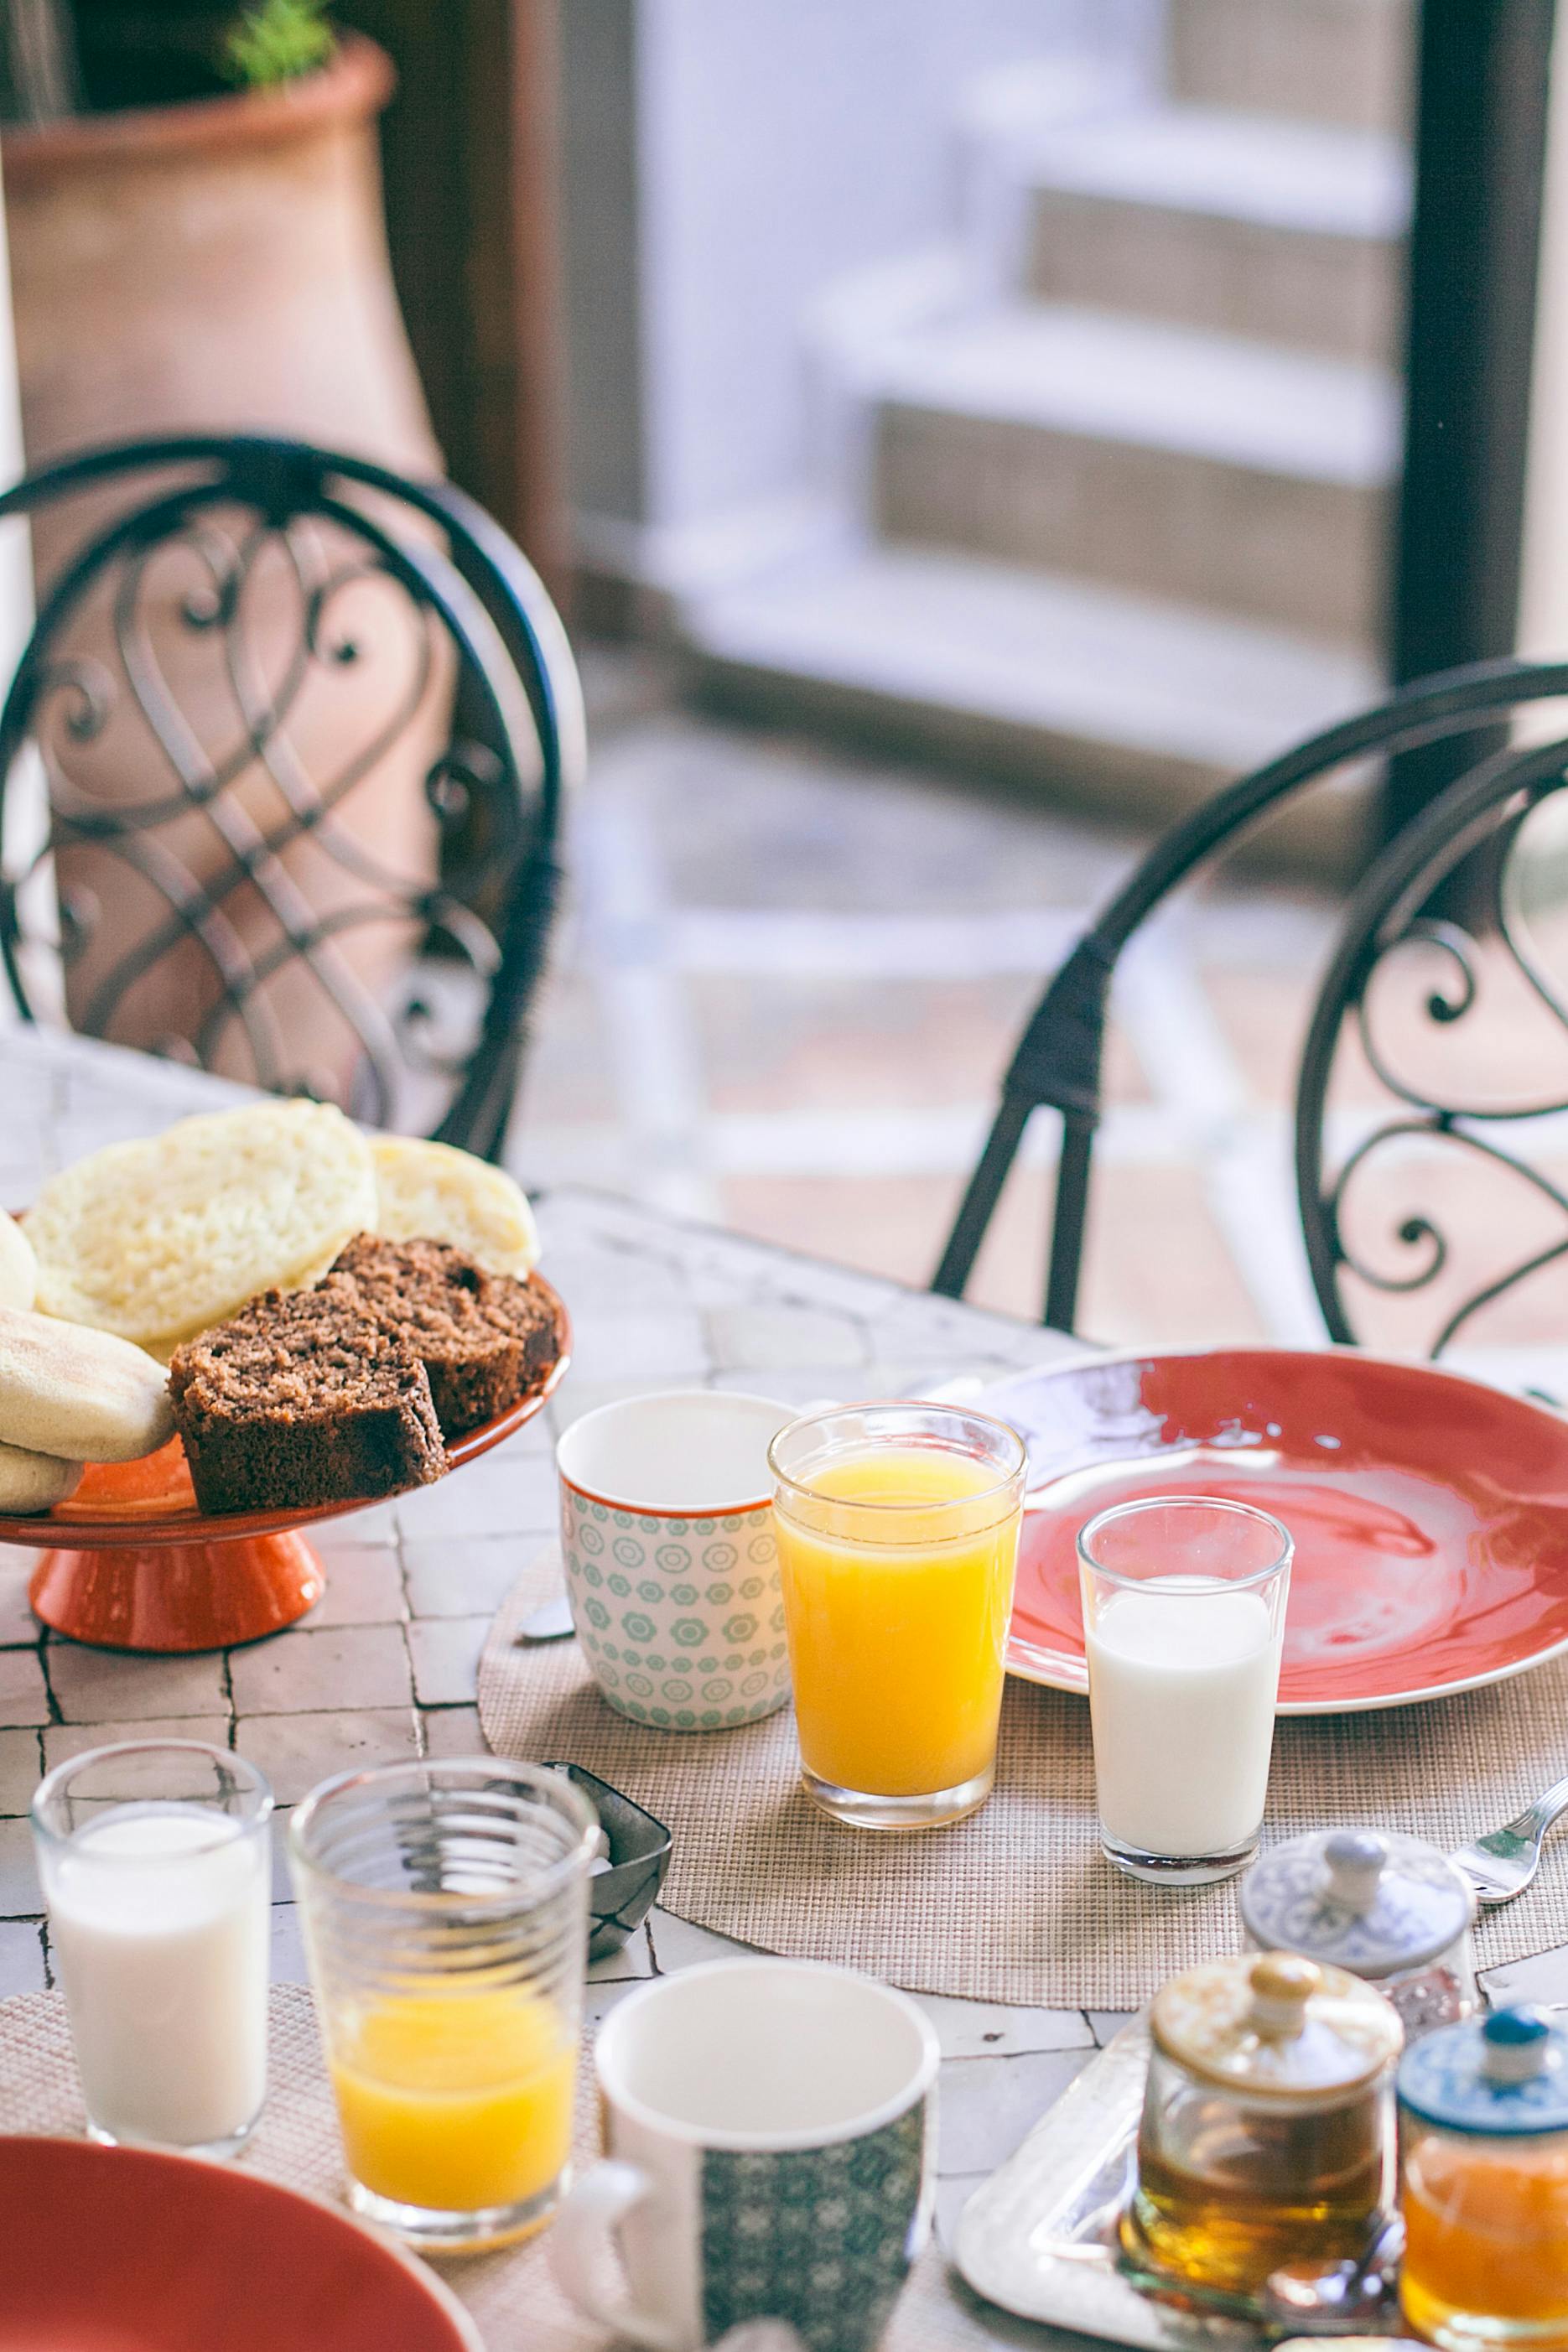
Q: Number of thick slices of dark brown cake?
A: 2